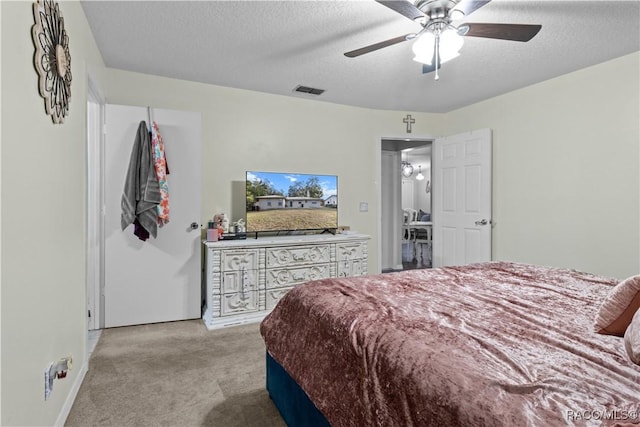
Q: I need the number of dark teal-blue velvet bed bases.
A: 1